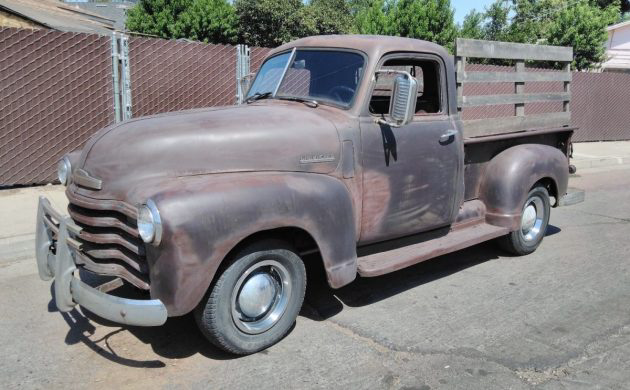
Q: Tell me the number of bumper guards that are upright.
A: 2